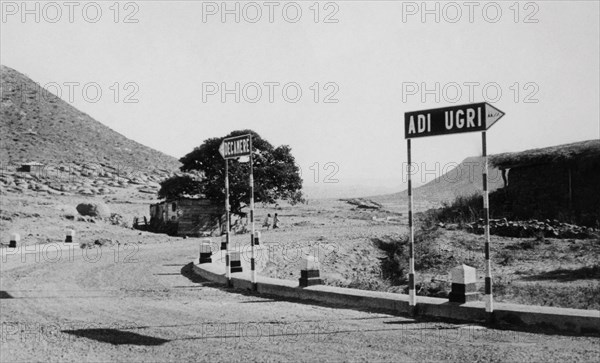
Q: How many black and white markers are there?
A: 8